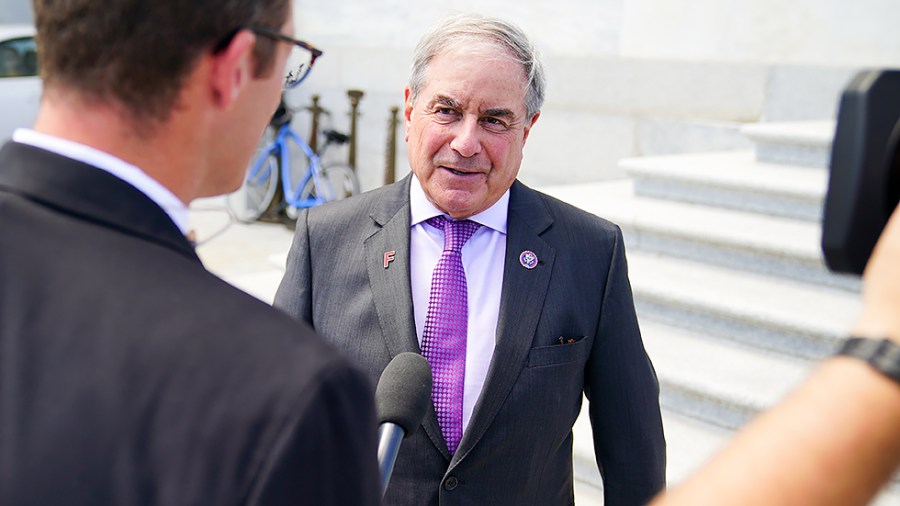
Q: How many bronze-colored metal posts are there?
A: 3